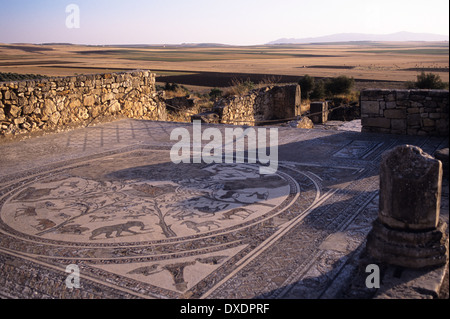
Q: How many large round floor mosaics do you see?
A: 1